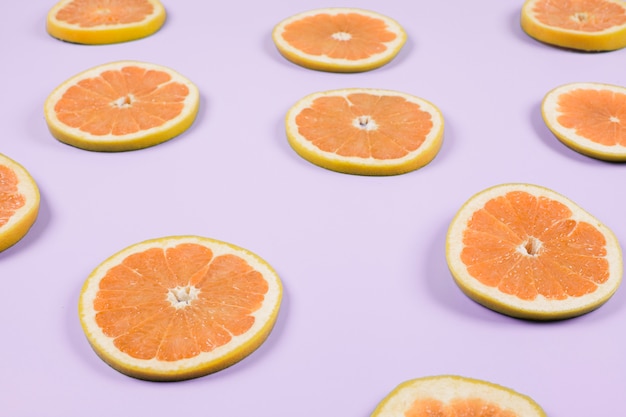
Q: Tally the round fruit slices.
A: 10